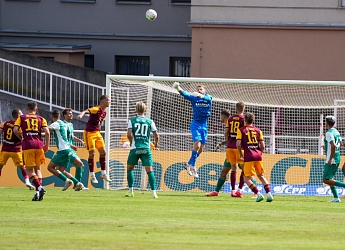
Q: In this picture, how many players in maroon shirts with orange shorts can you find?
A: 5